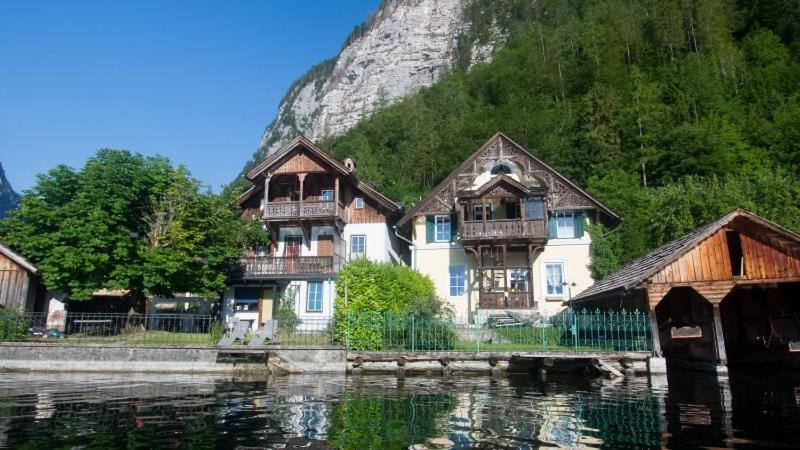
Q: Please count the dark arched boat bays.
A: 2